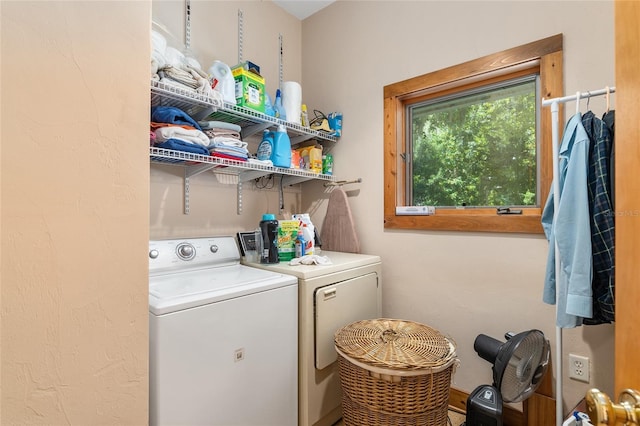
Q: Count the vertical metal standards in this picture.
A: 3